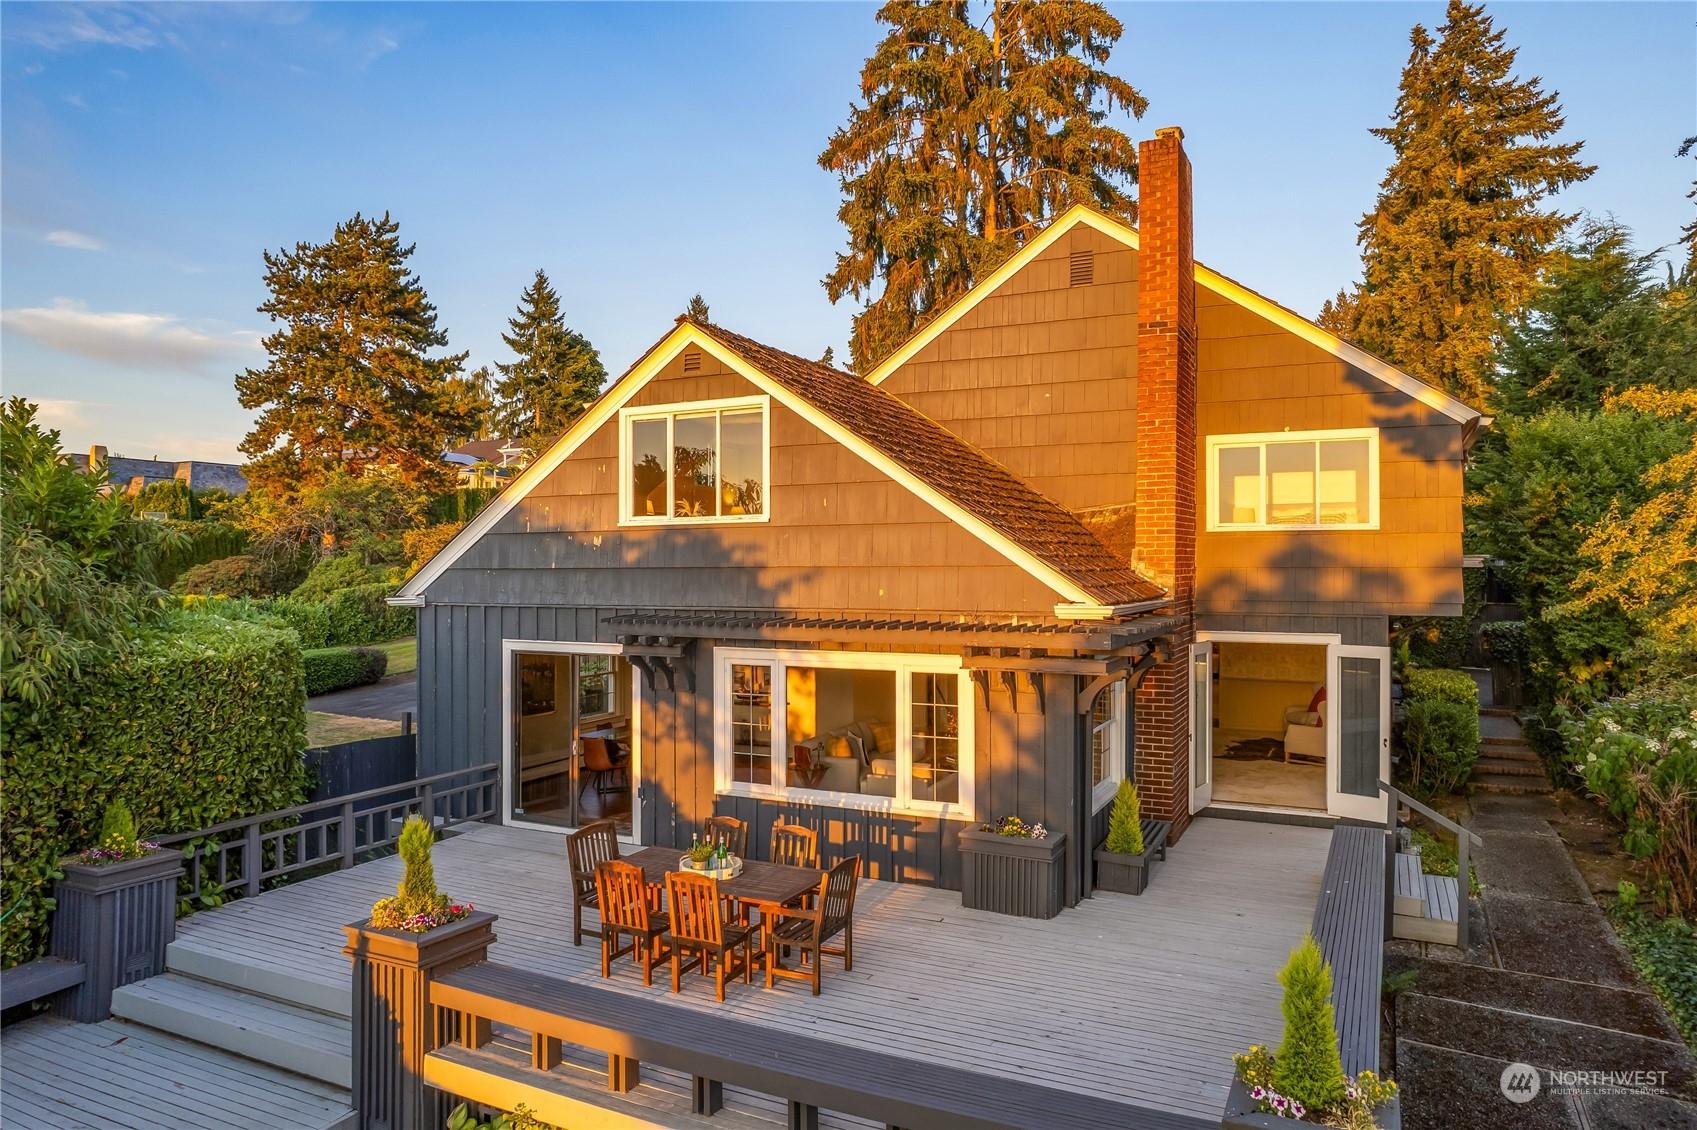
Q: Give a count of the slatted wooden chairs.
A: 6